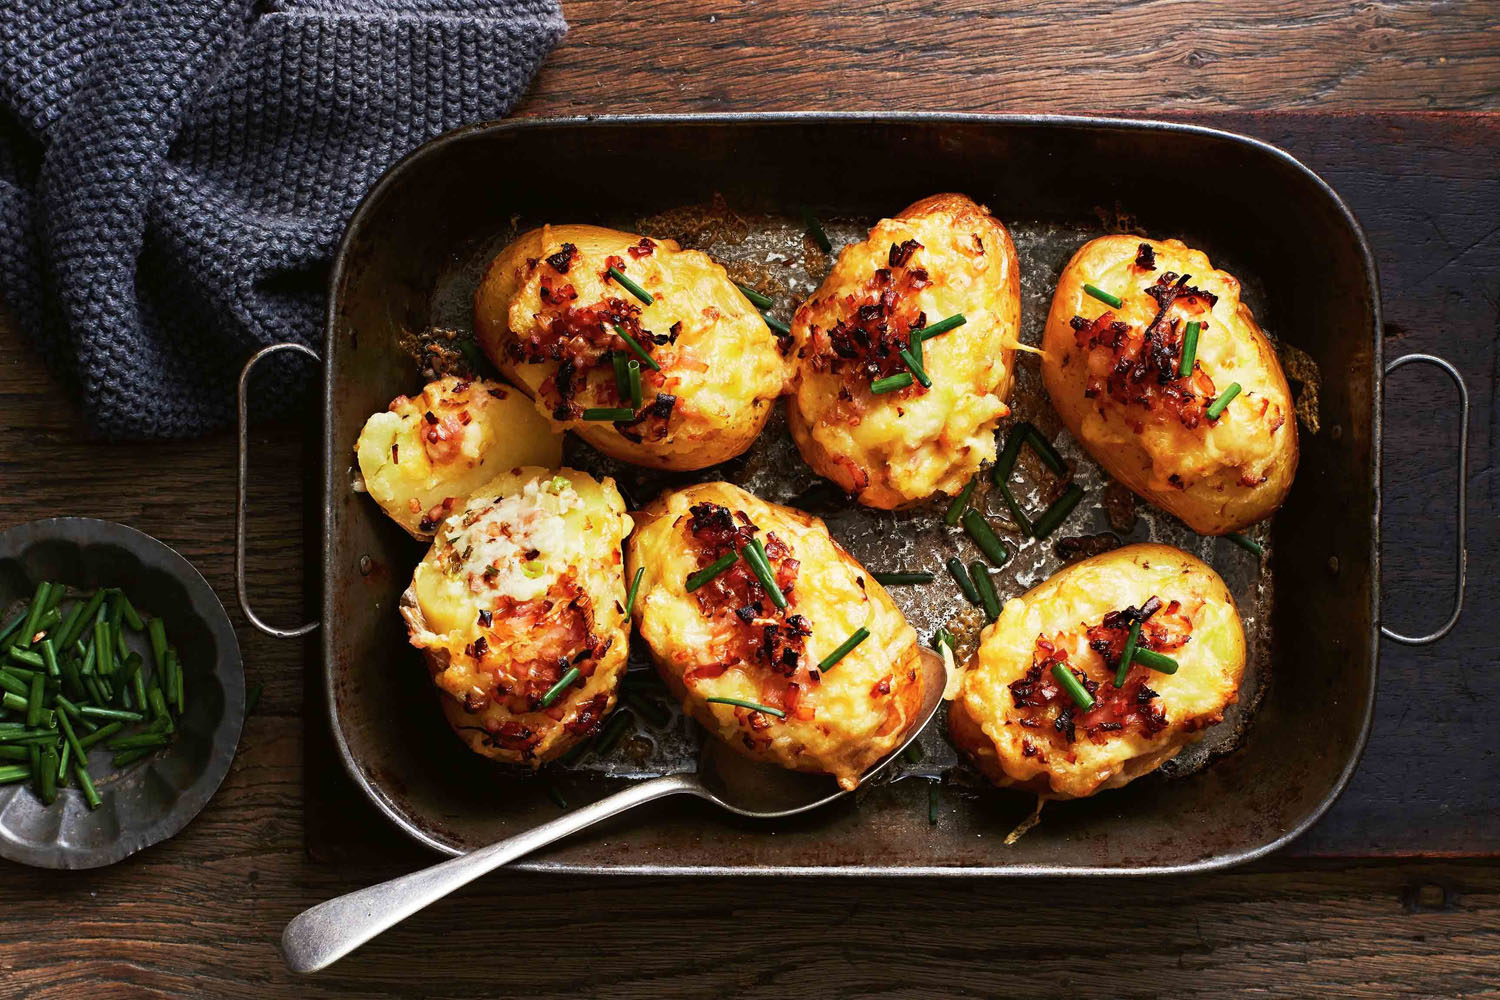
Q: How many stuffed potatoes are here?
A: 6